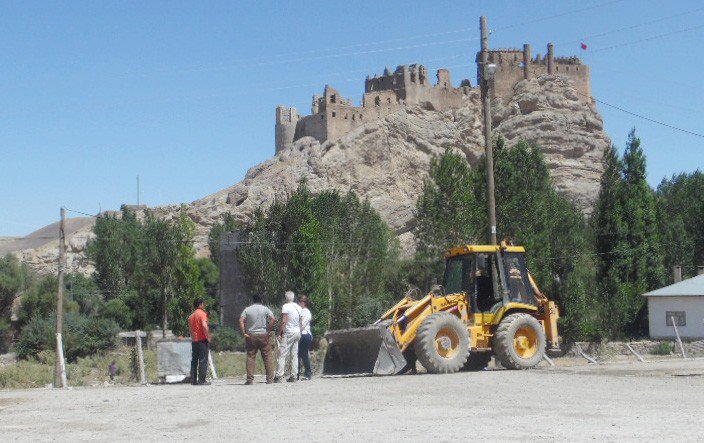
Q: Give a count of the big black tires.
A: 2